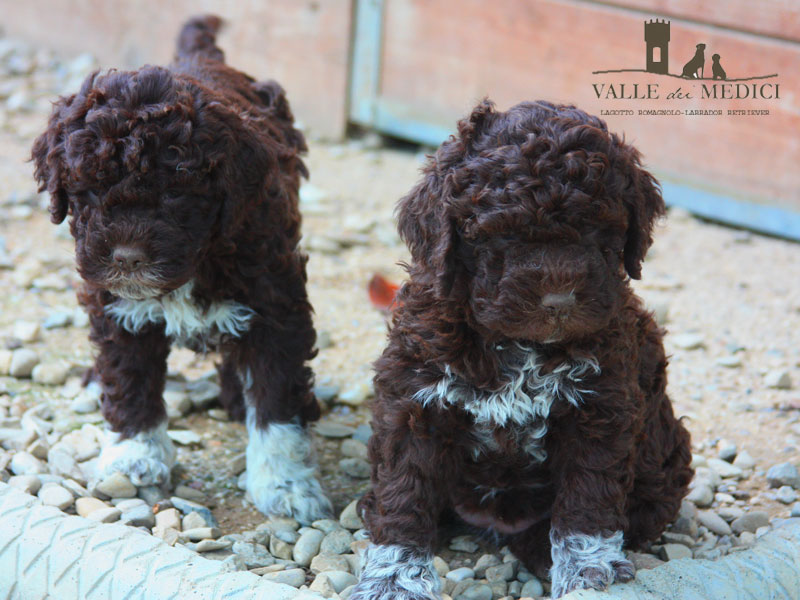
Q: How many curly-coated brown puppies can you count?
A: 2